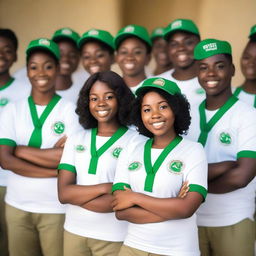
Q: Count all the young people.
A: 11